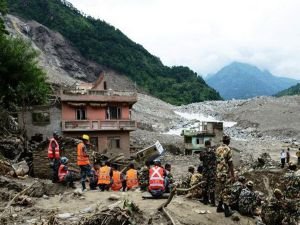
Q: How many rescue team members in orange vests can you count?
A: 4